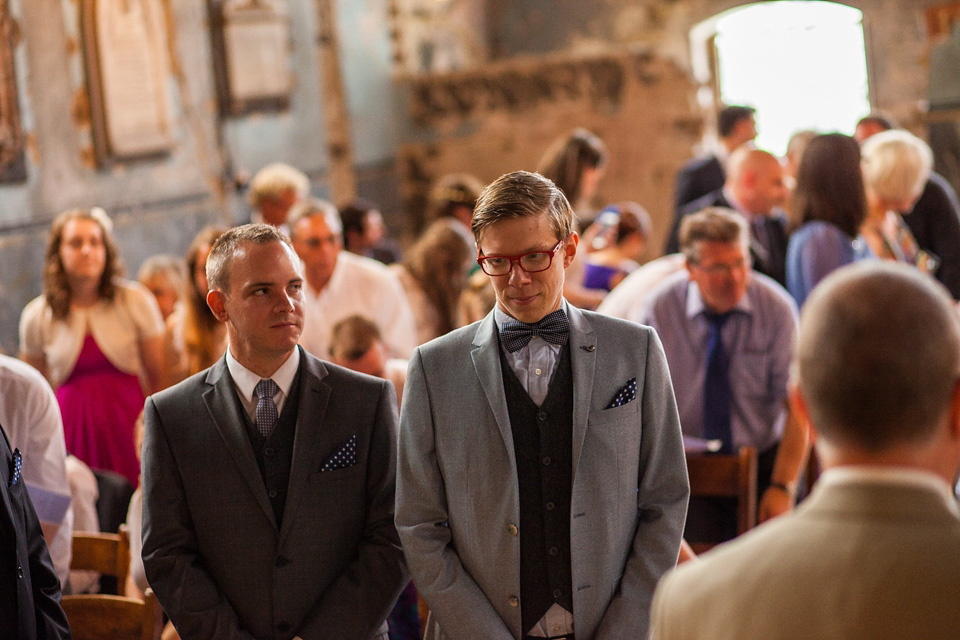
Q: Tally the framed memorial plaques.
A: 3